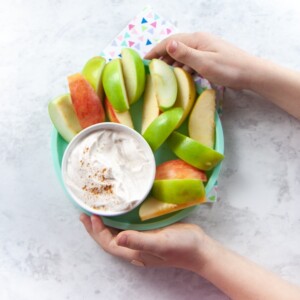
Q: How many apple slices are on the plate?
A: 15